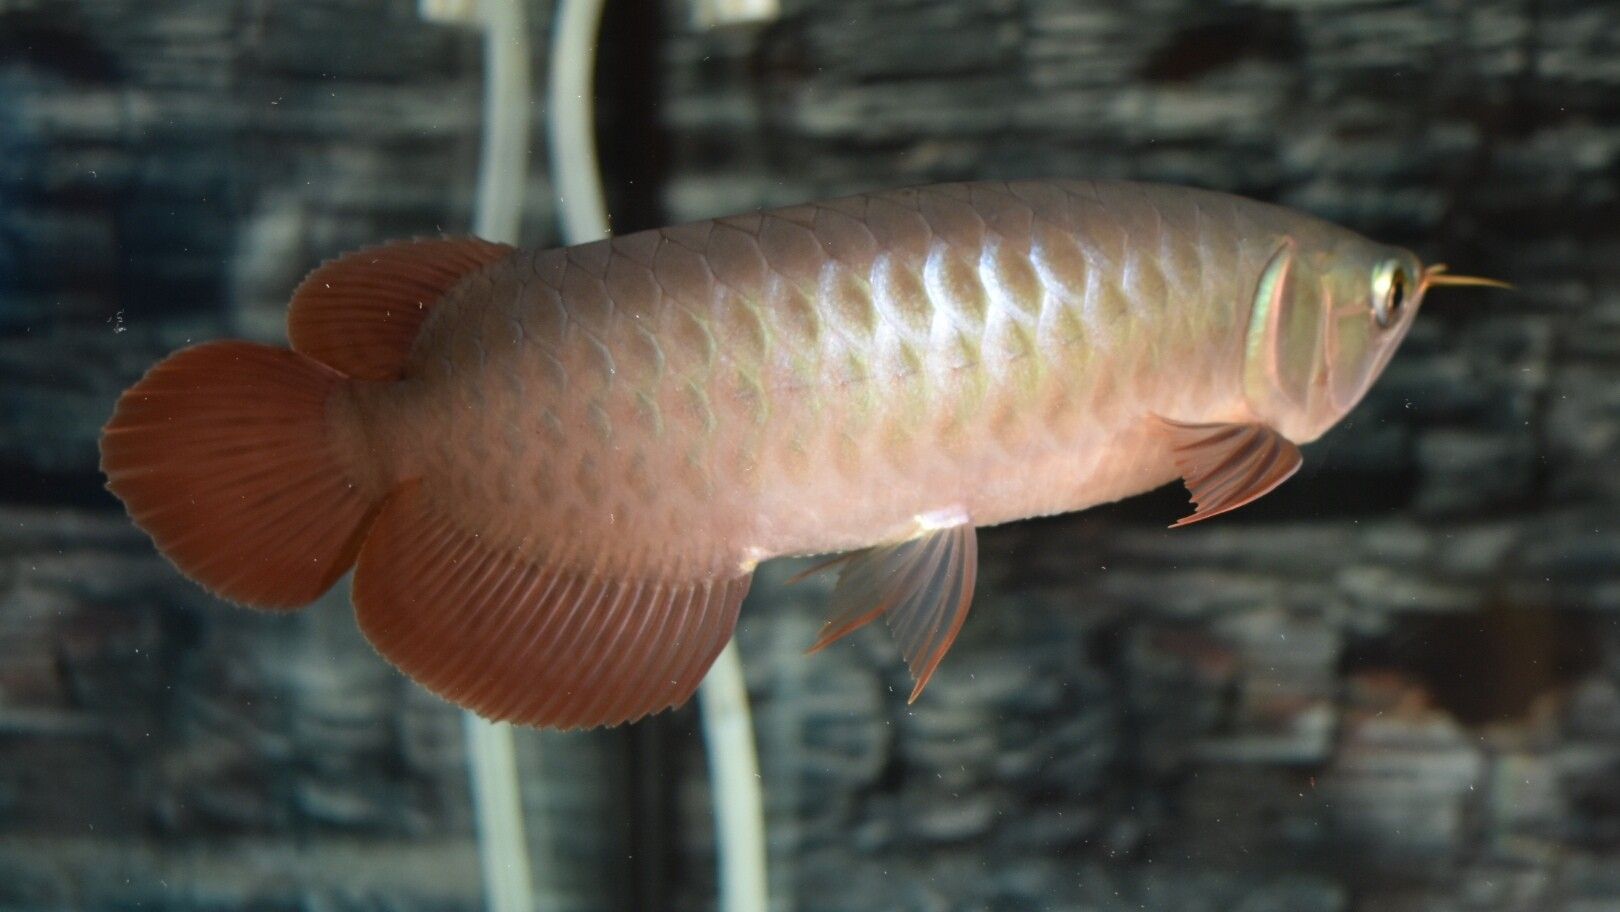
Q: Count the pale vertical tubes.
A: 2